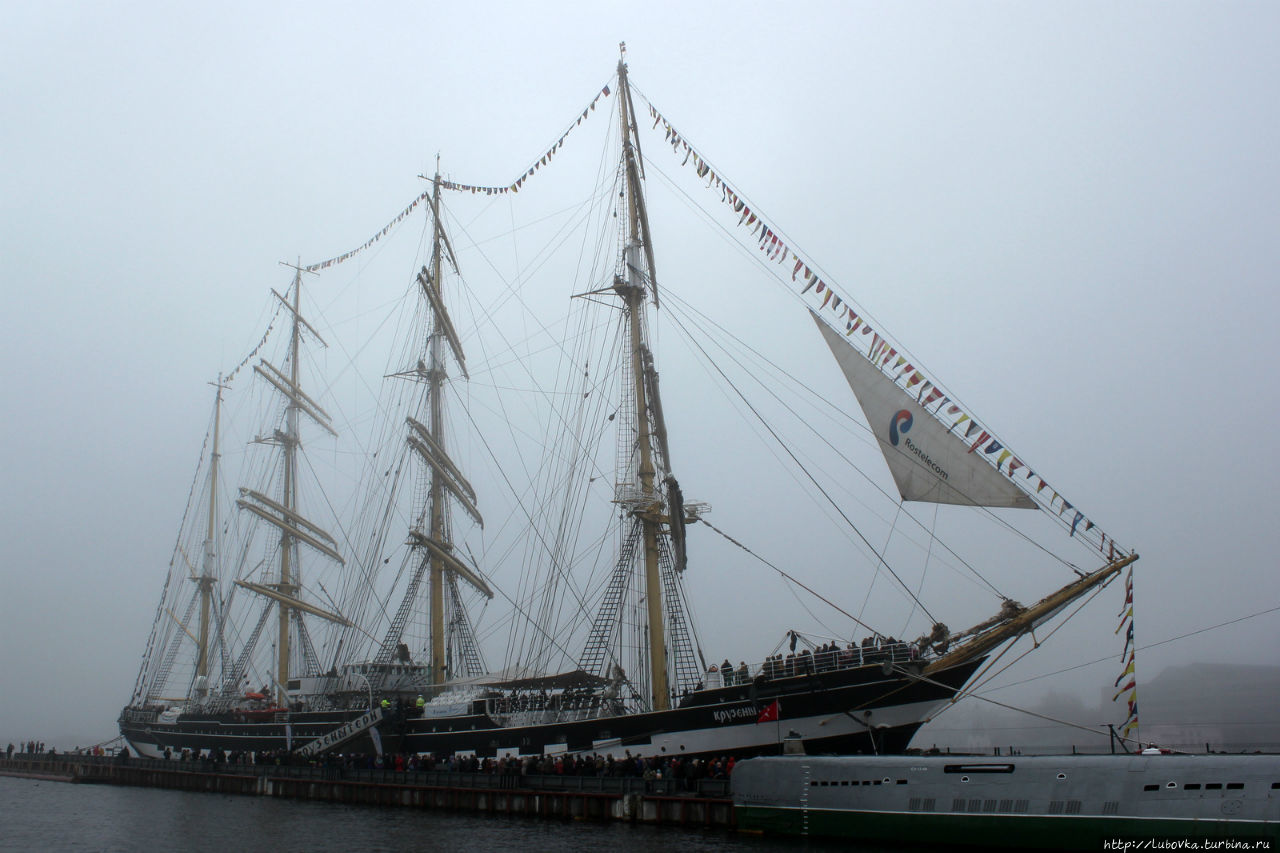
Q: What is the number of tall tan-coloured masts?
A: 4